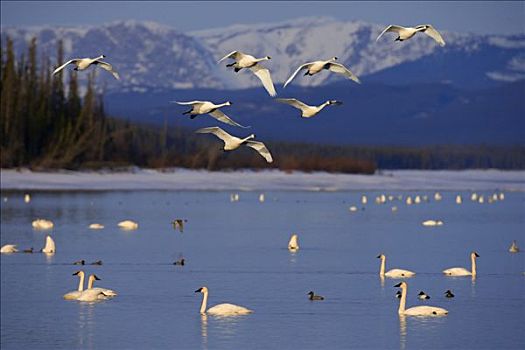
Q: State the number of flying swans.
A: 7